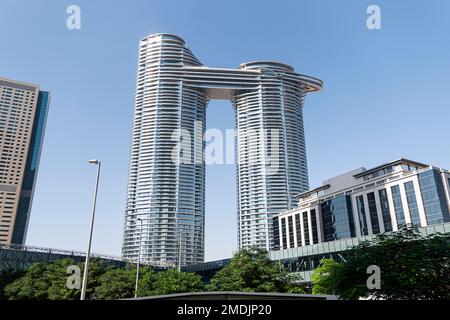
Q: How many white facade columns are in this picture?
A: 12